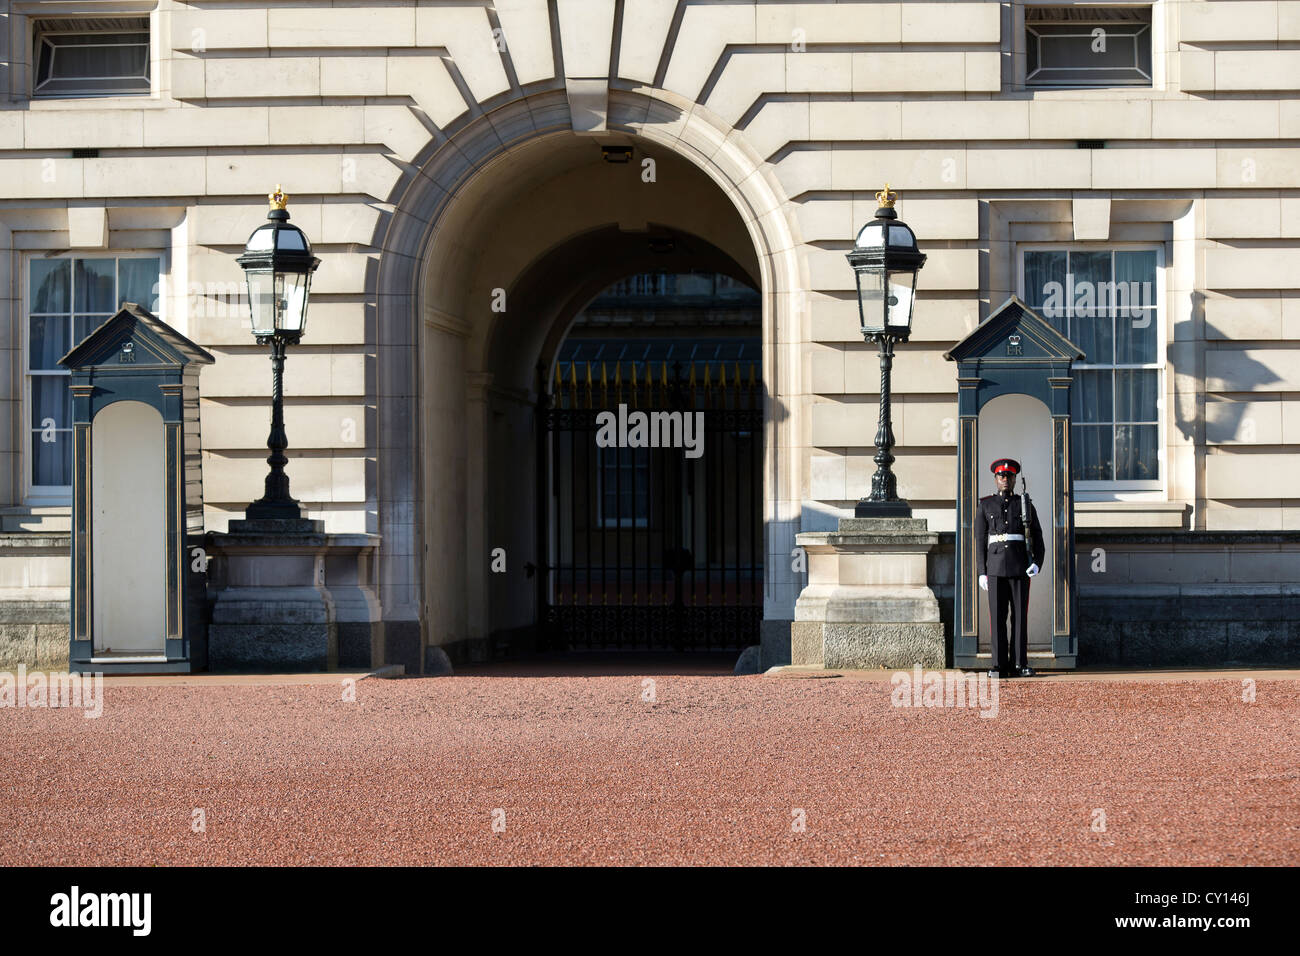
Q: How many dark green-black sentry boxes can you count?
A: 2